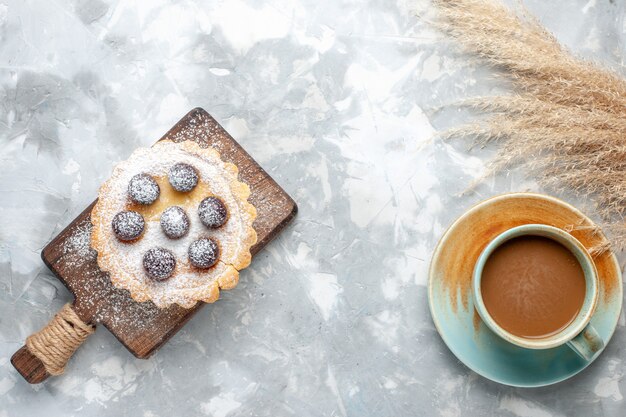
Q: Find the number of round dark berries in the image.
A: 7